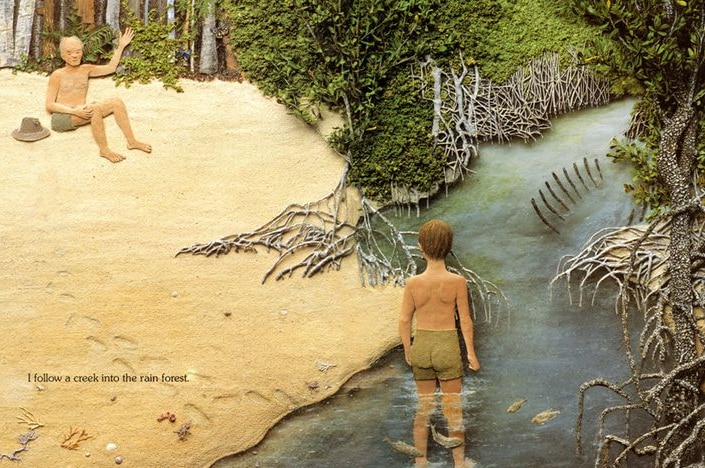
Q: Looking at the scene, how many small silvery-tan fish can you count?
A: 4